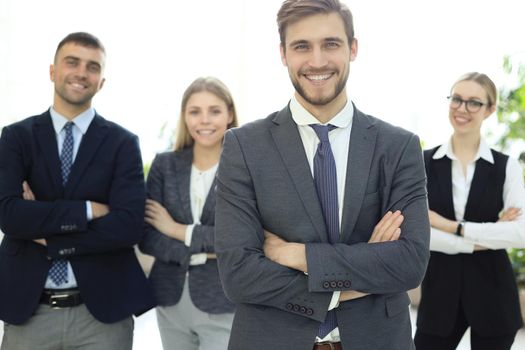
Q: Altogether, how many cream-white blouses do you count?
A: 2